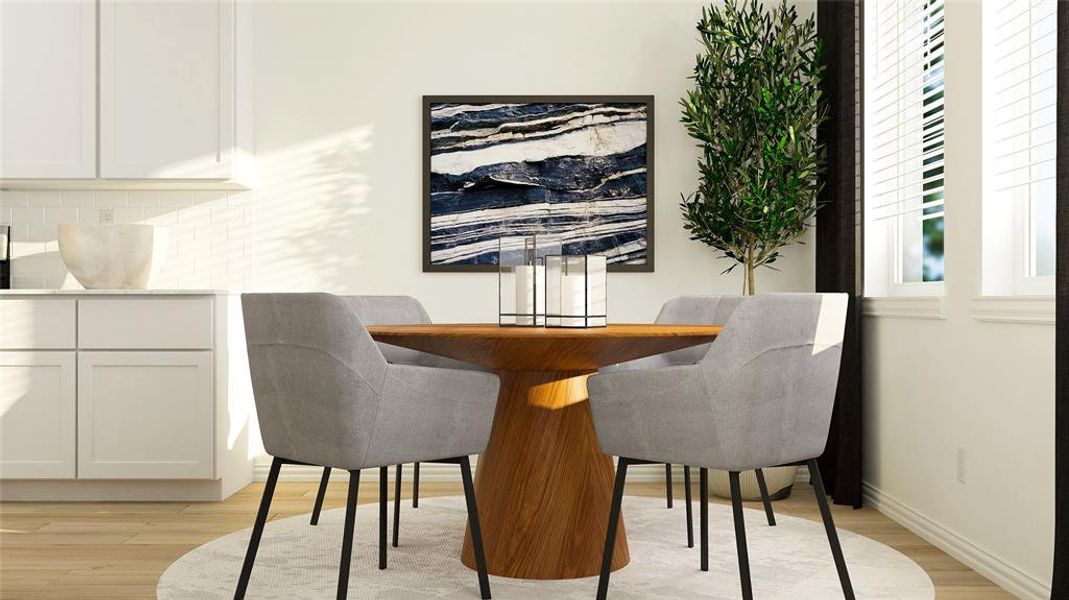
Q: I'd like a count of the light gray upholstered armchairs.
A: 4